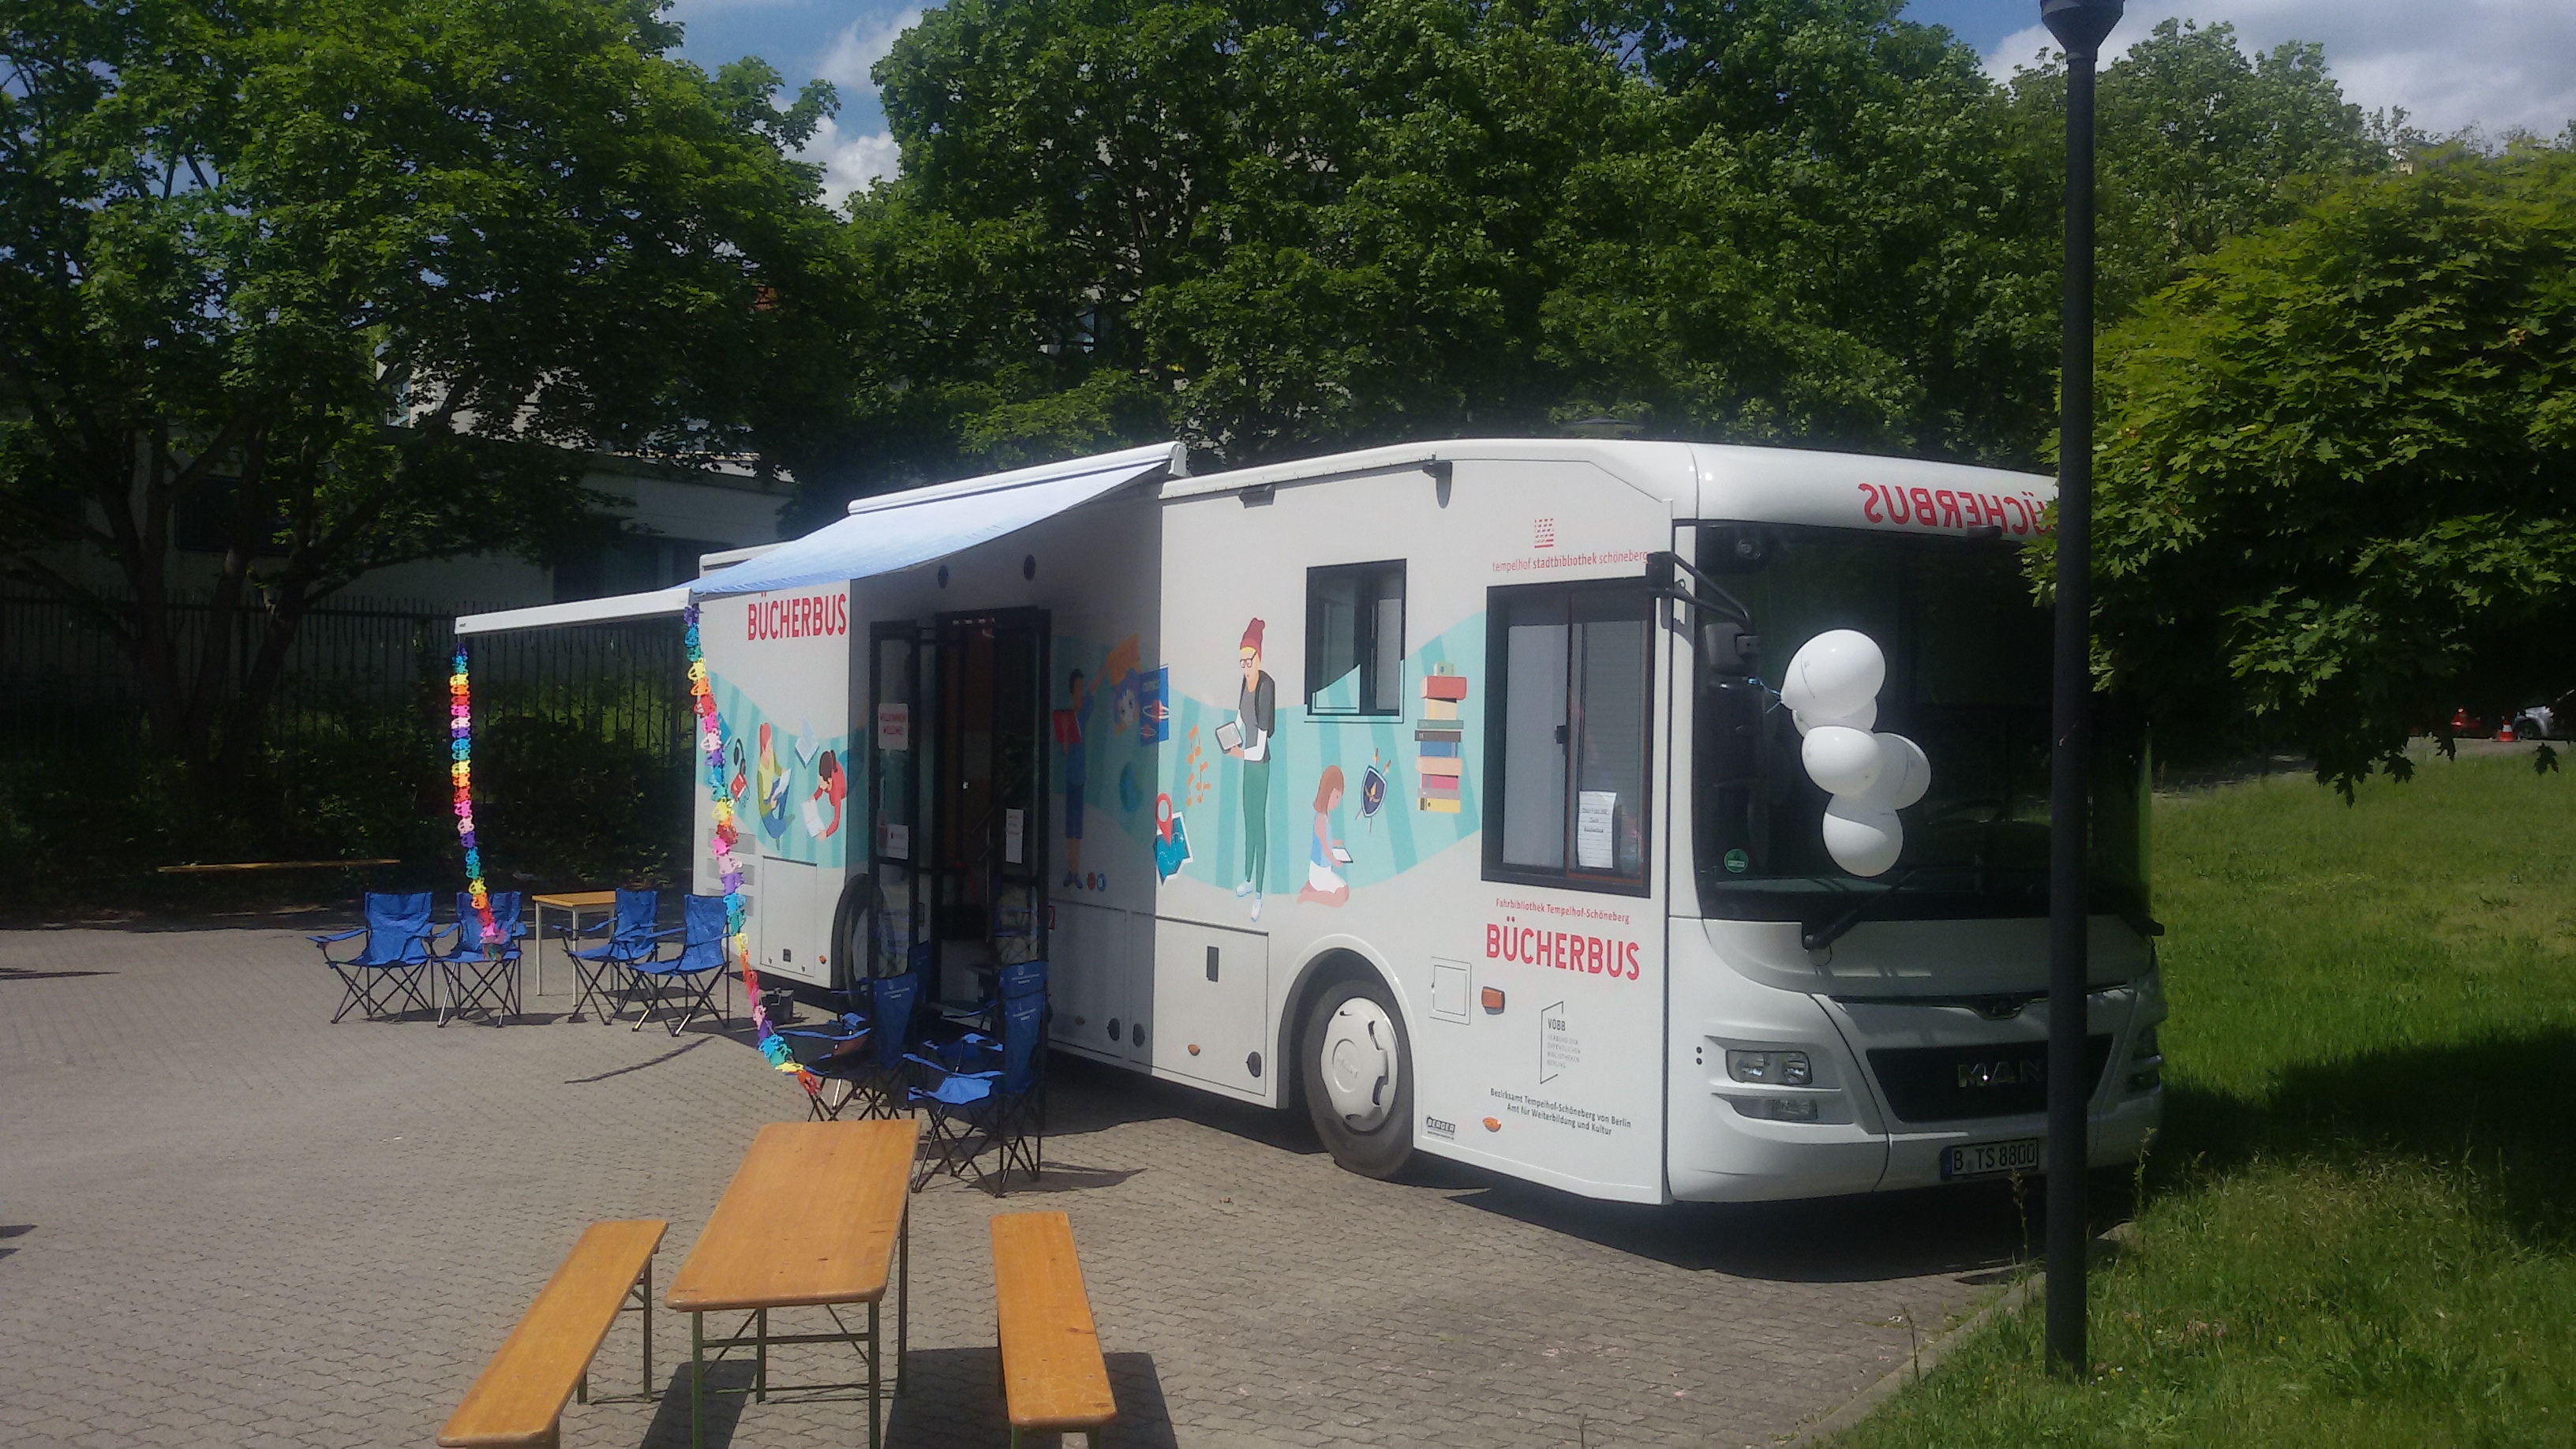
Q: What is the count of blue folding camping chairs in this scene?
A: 8